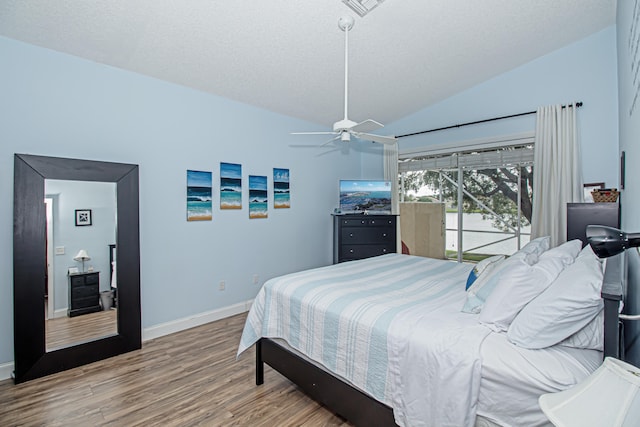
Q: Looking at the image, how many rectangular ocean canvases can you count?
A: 4